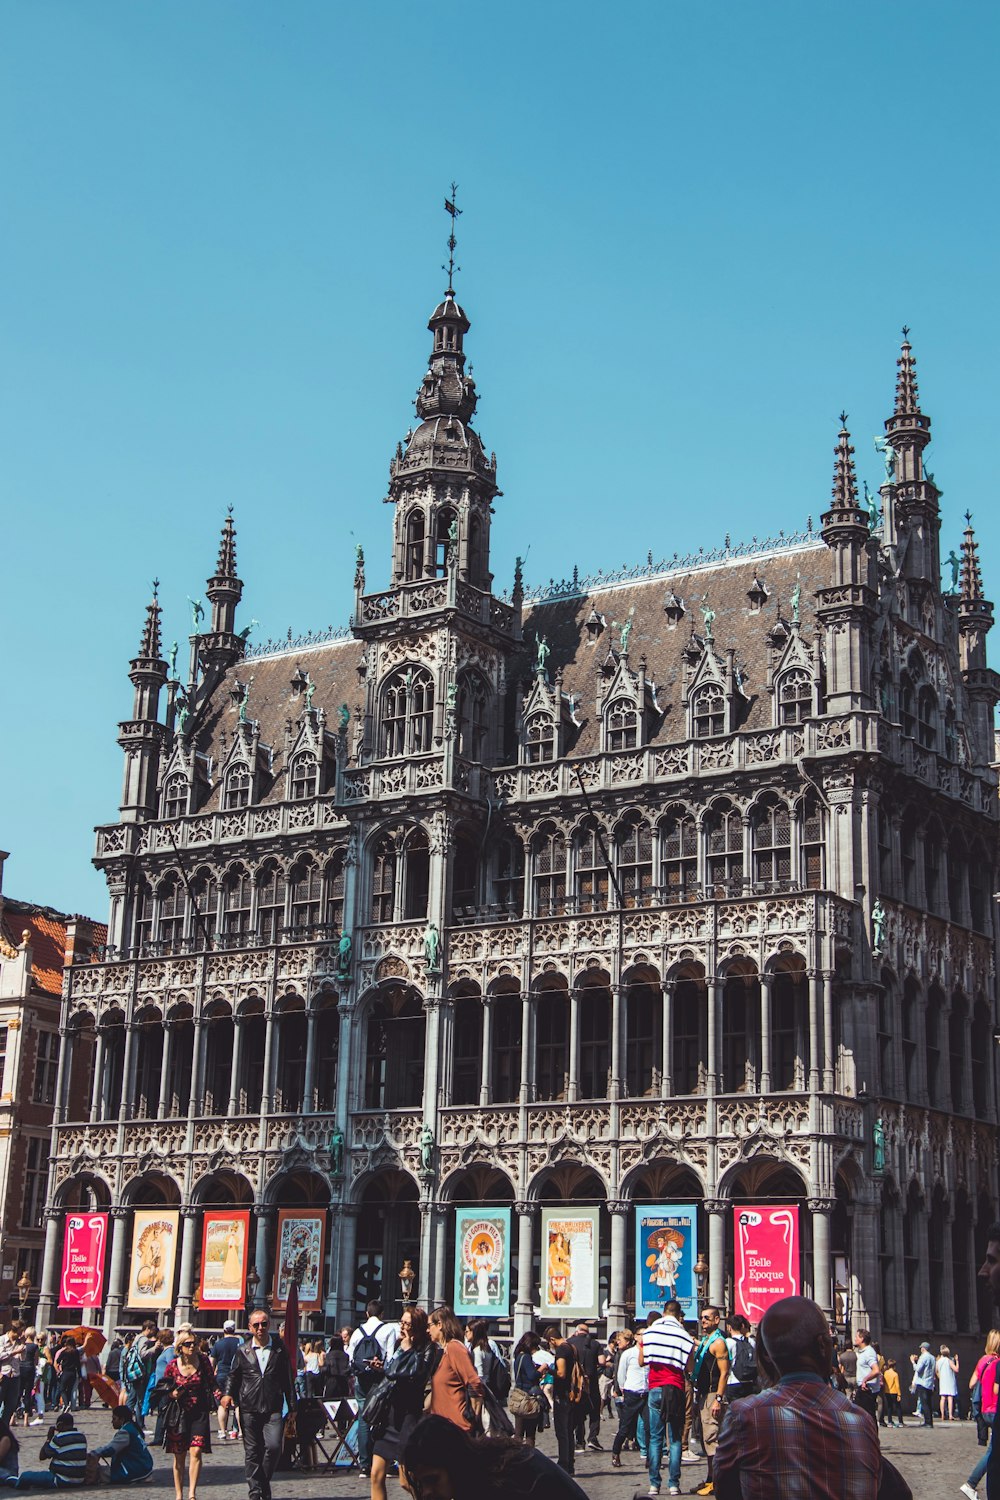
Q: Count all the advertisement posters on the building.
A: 8